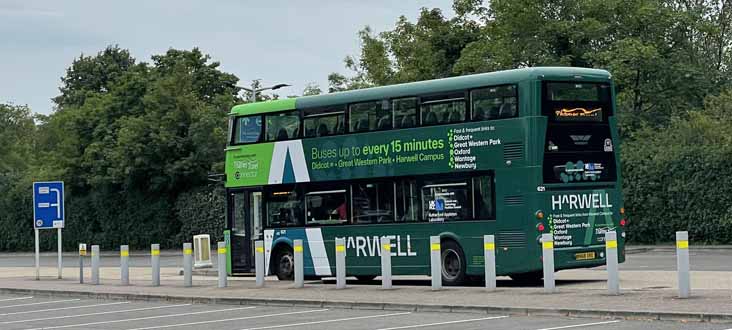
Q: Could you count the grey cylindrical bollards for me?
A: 14